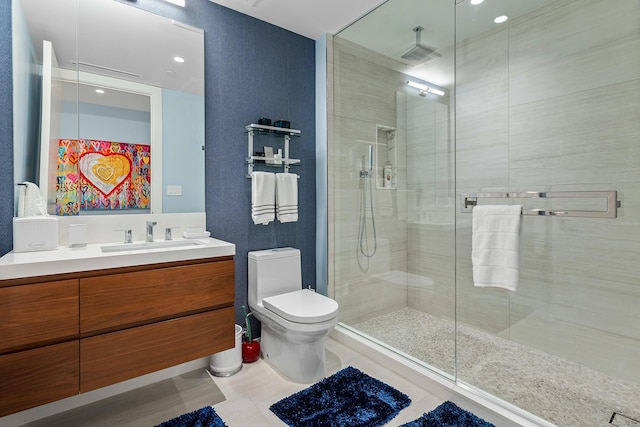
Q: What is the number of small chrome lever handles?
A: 2